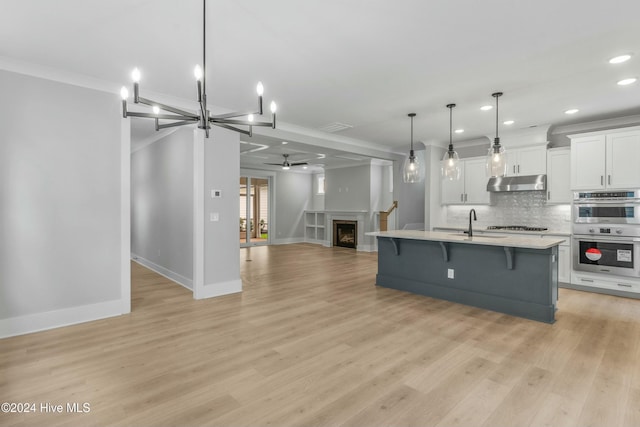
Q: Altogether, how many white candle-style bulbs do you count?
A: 7